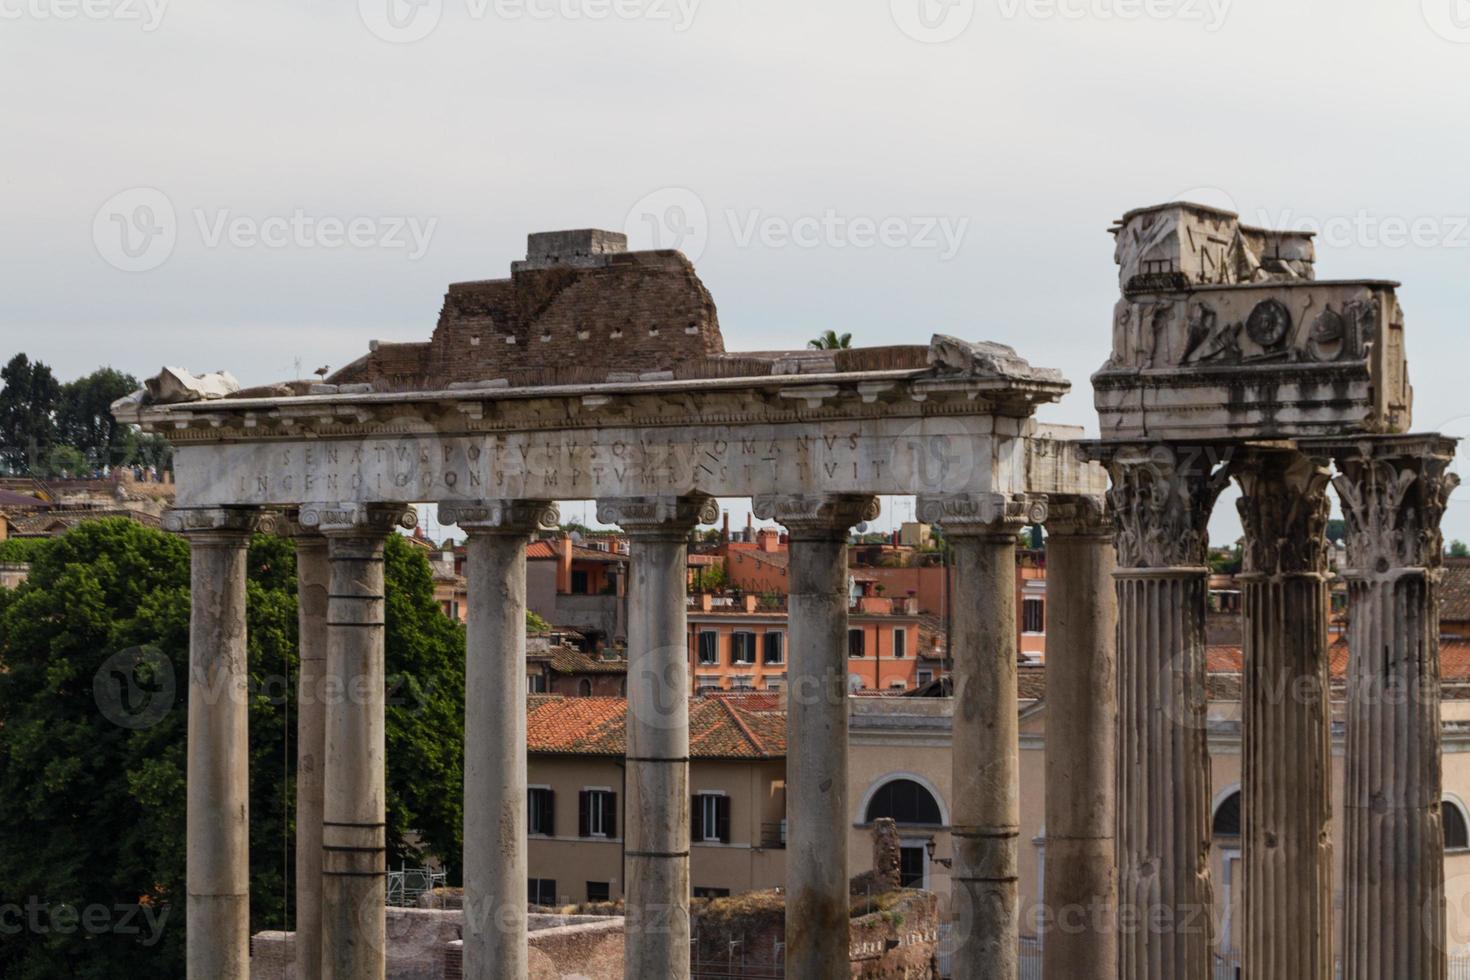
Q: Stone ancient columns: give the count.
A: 11